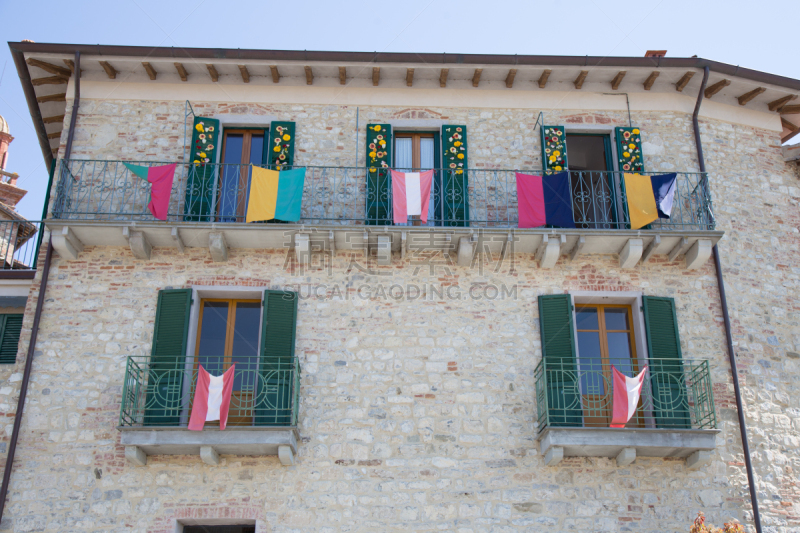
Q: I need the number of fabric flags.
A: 7